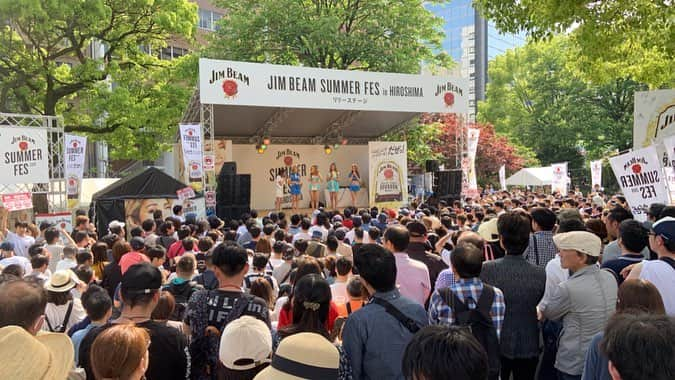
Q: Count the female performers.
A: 5